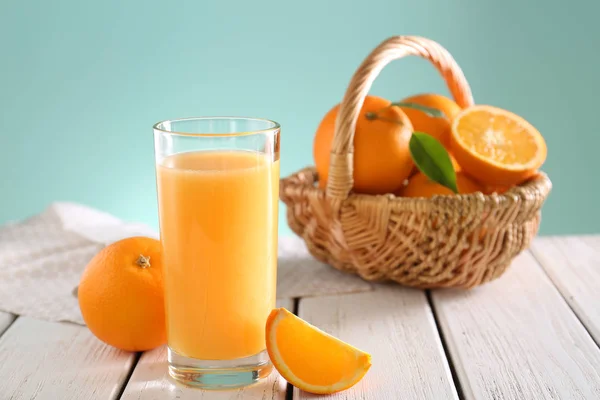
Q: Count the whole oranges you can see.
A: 4